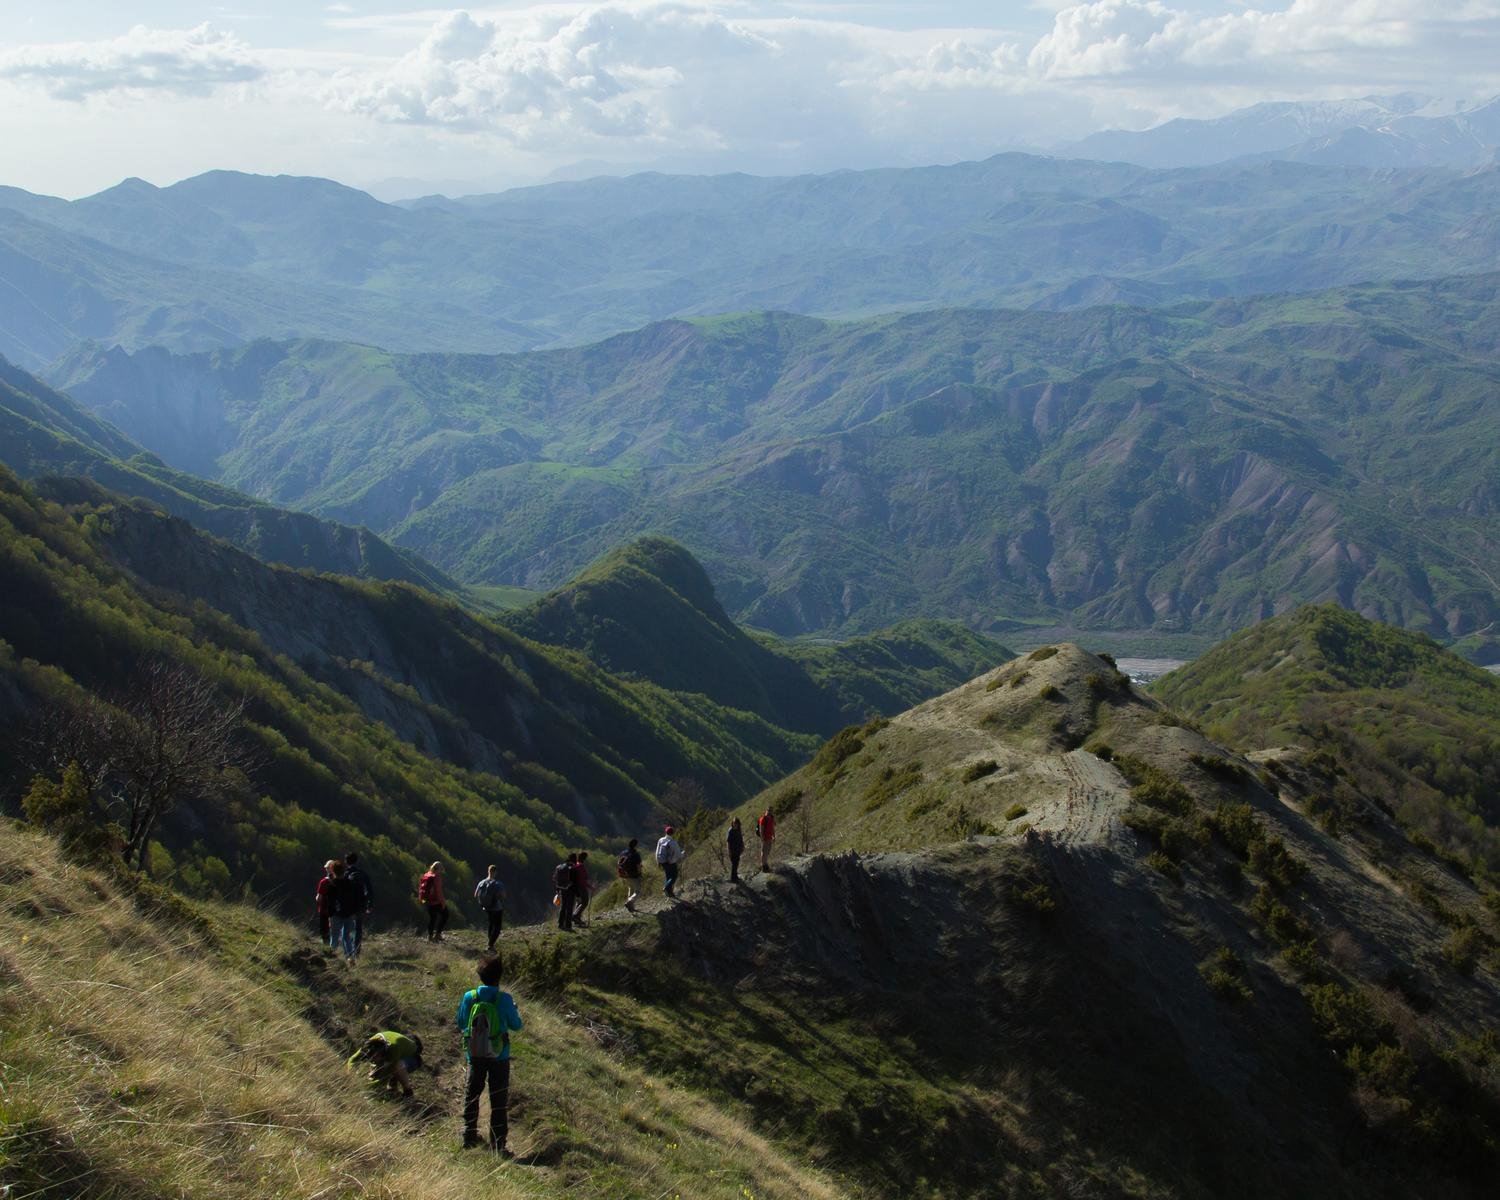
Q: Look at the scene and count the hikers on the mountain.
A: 13